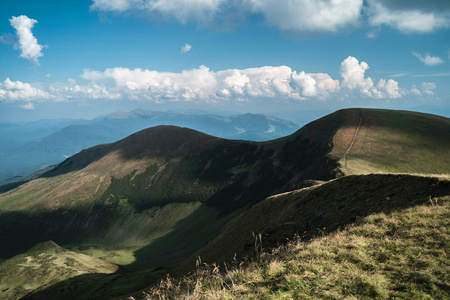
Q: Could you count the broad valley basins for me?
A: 1